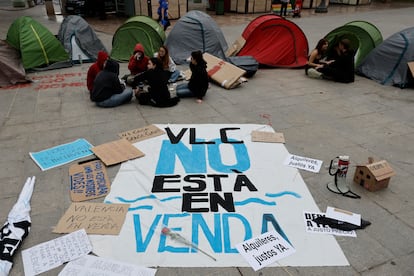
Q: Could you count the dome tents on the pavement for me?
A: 8